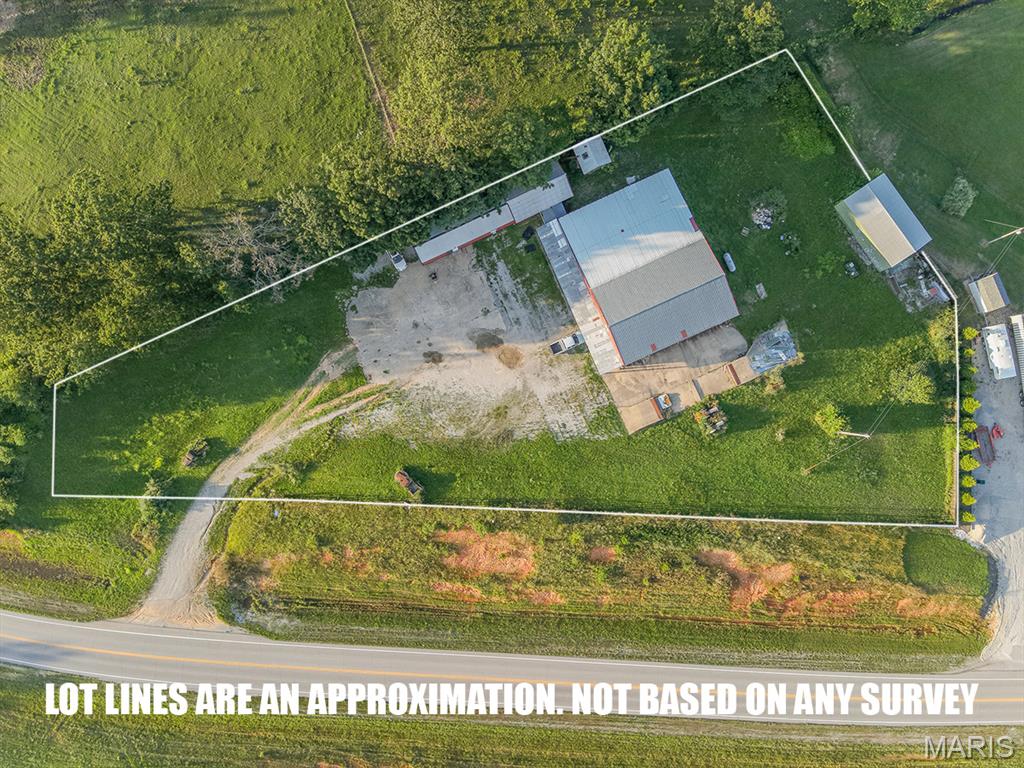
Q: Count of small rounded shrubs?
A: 11